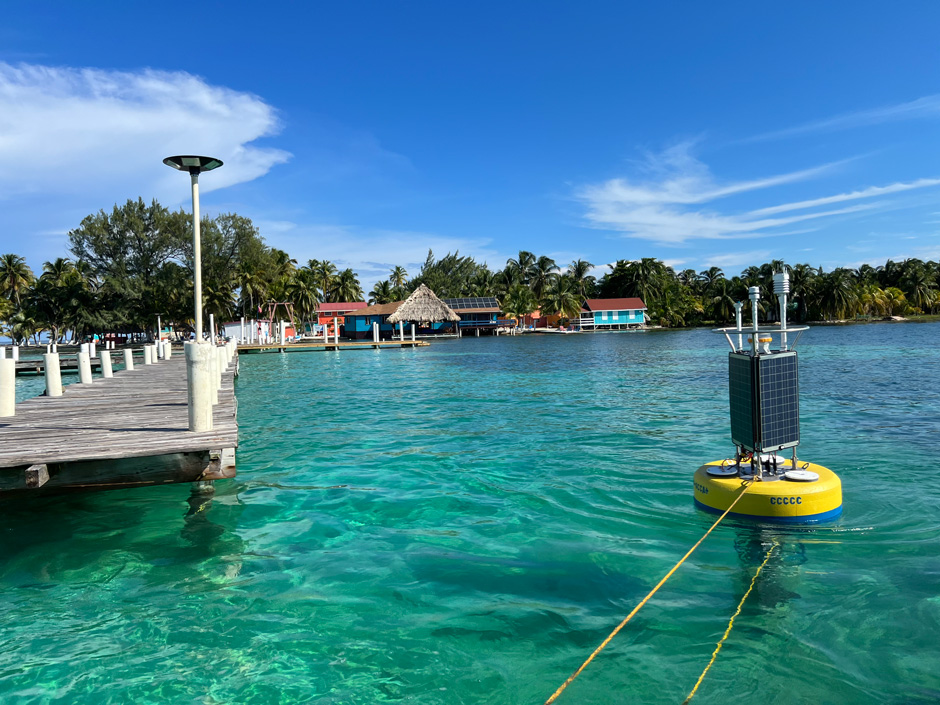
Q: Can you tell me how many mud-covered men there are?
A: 0